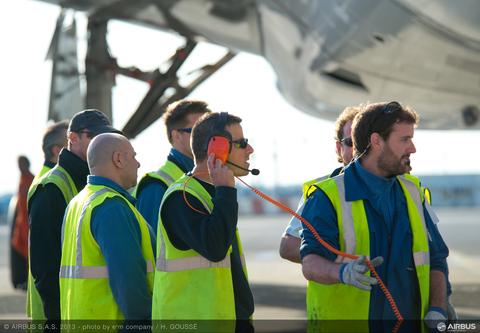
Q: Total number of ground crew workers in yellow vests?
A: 7